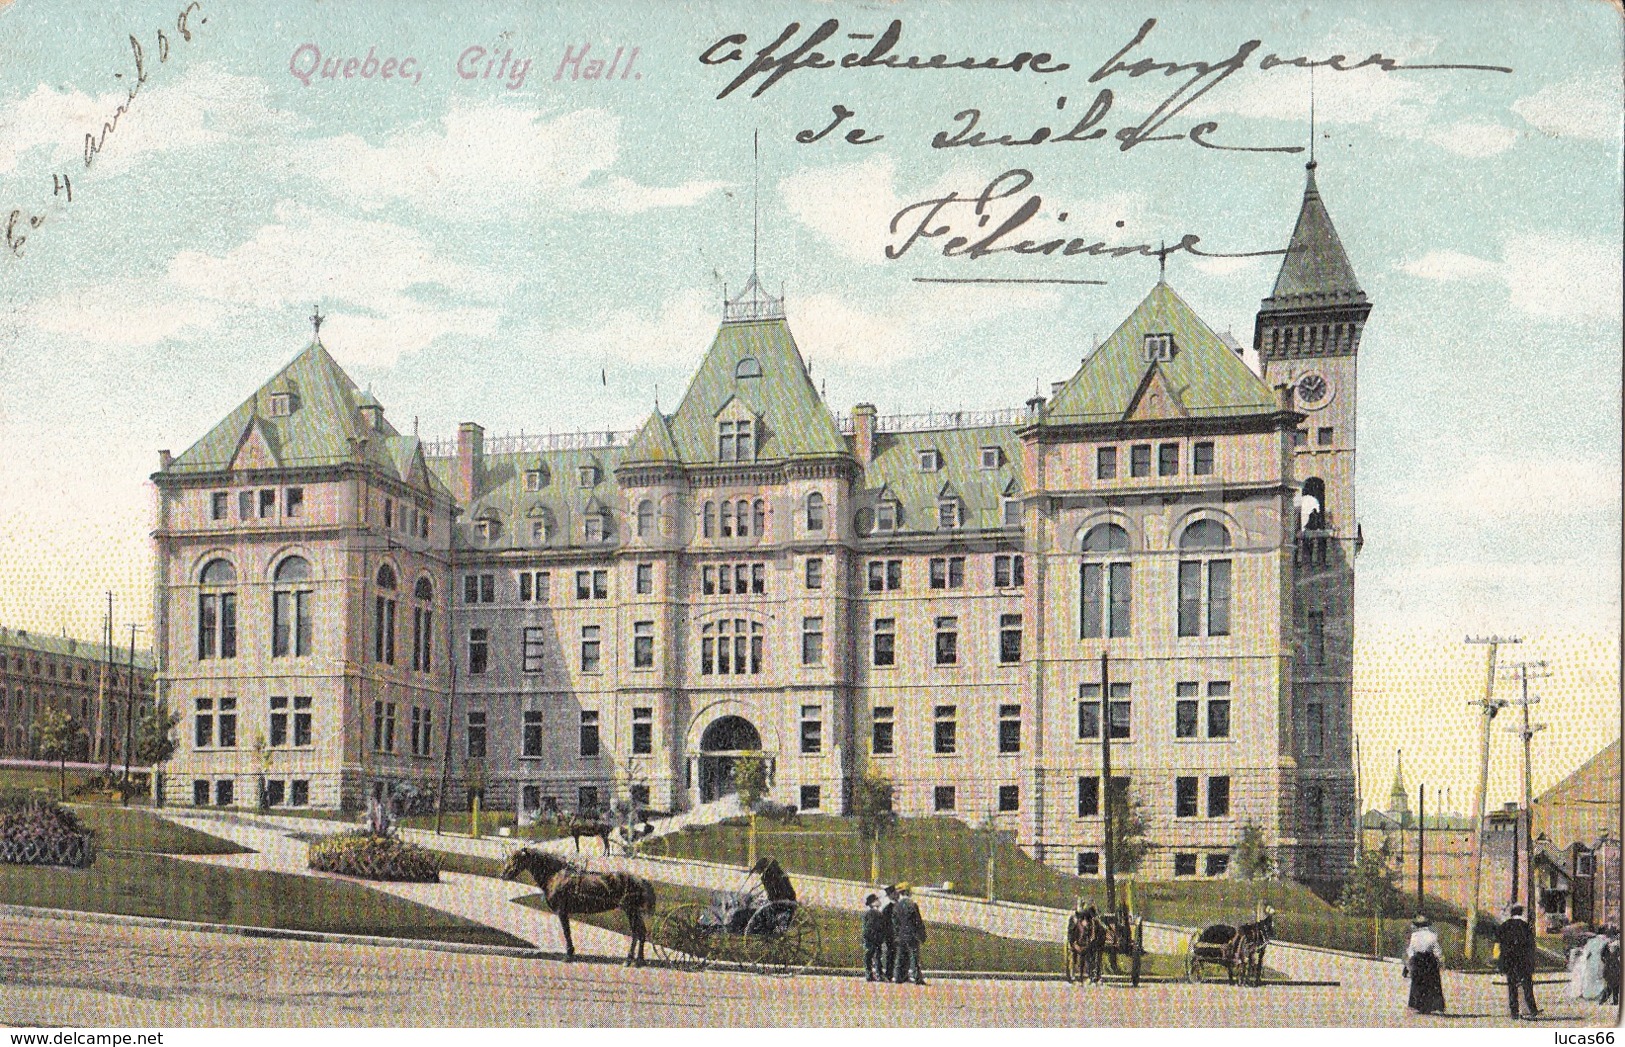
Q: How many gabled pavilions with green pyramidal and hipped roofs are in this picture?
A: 3